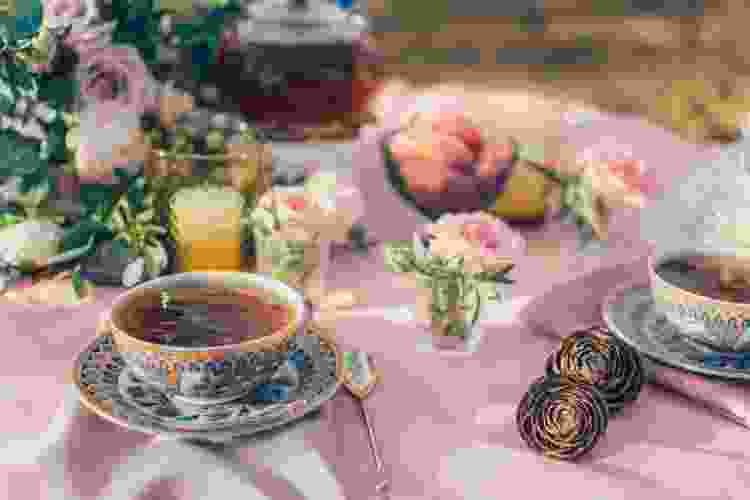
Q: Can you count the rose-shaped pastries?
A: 2